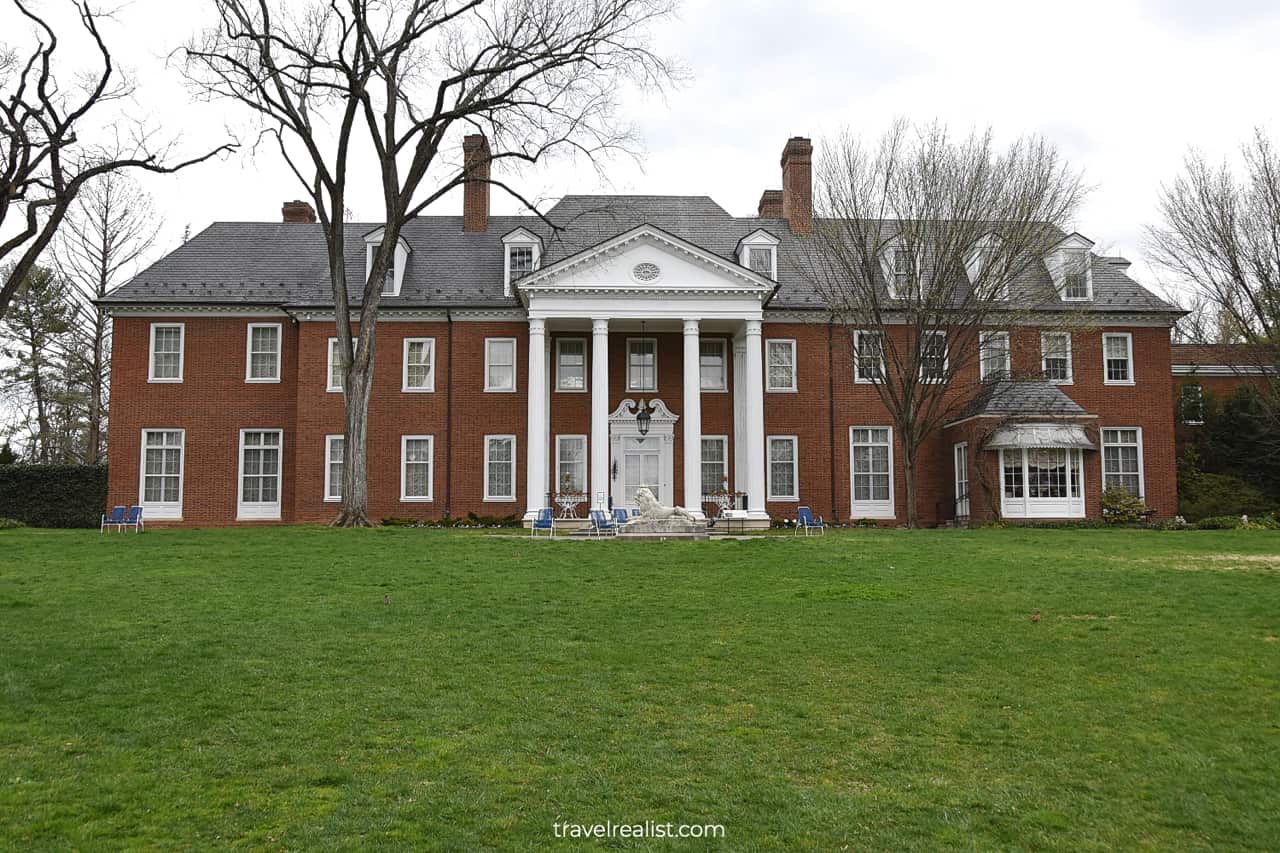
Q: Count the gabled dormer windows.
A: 6